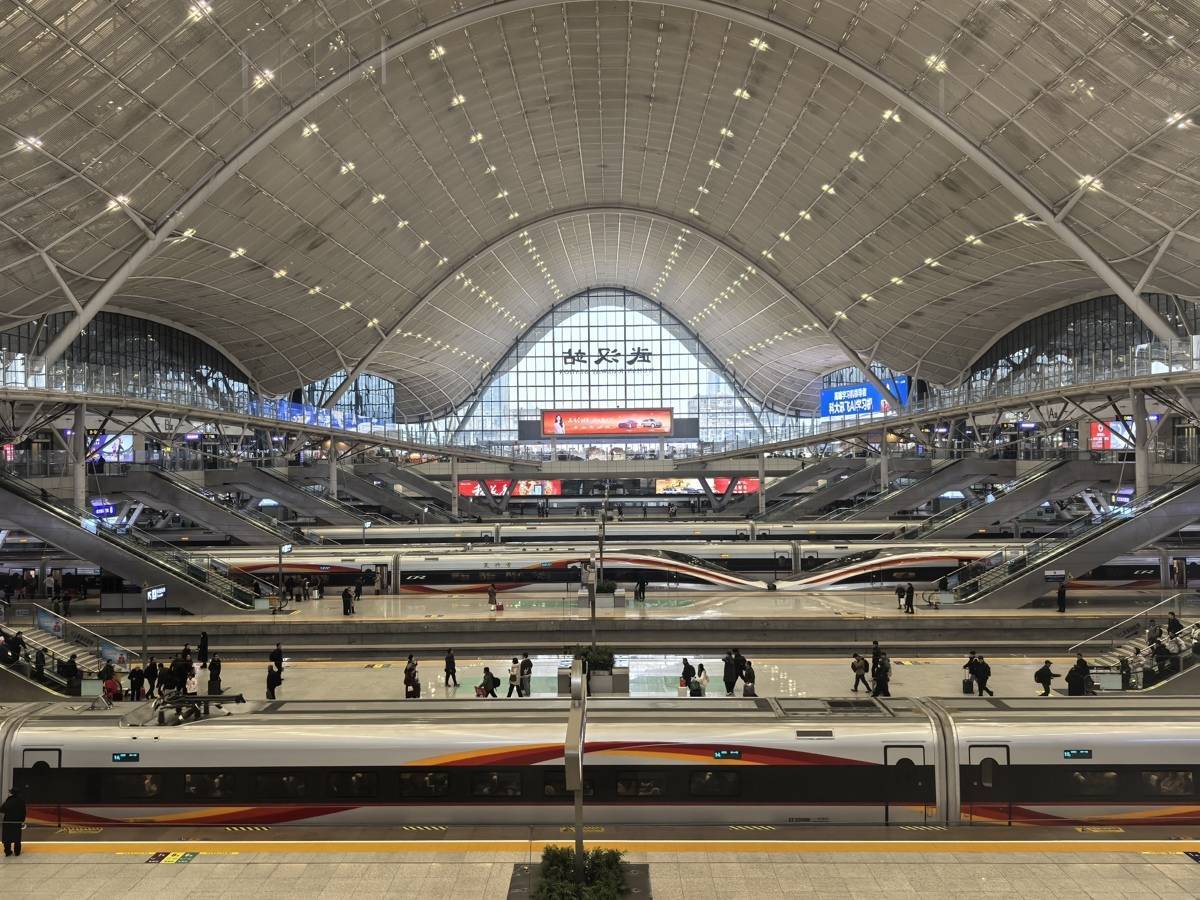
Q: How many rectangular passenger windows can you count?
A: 11